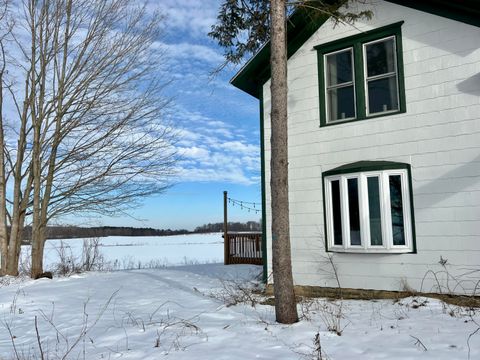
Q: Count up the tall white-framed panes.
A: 4